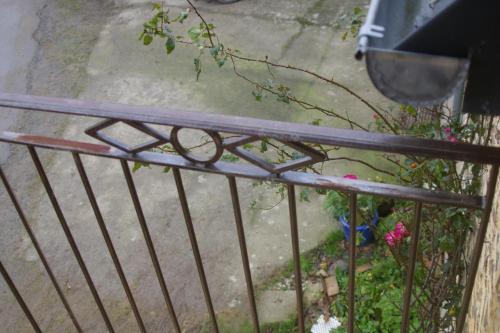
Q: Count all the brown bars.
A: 11